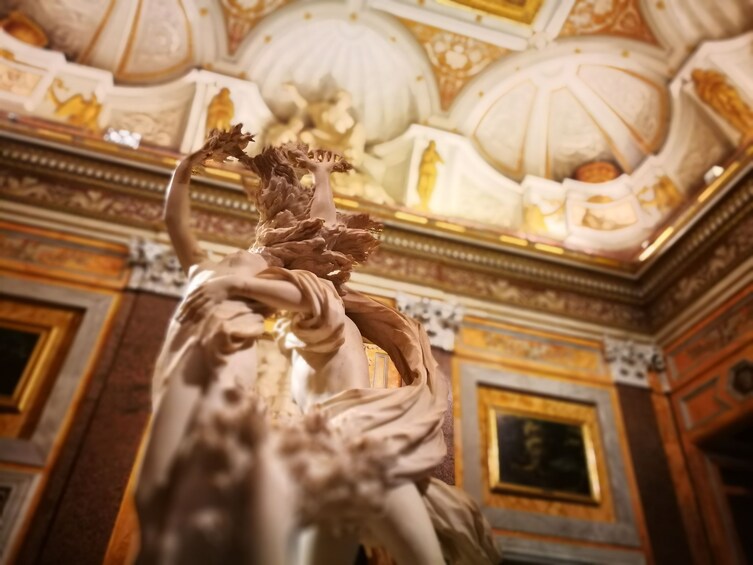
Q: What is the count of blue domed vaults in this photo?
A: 0